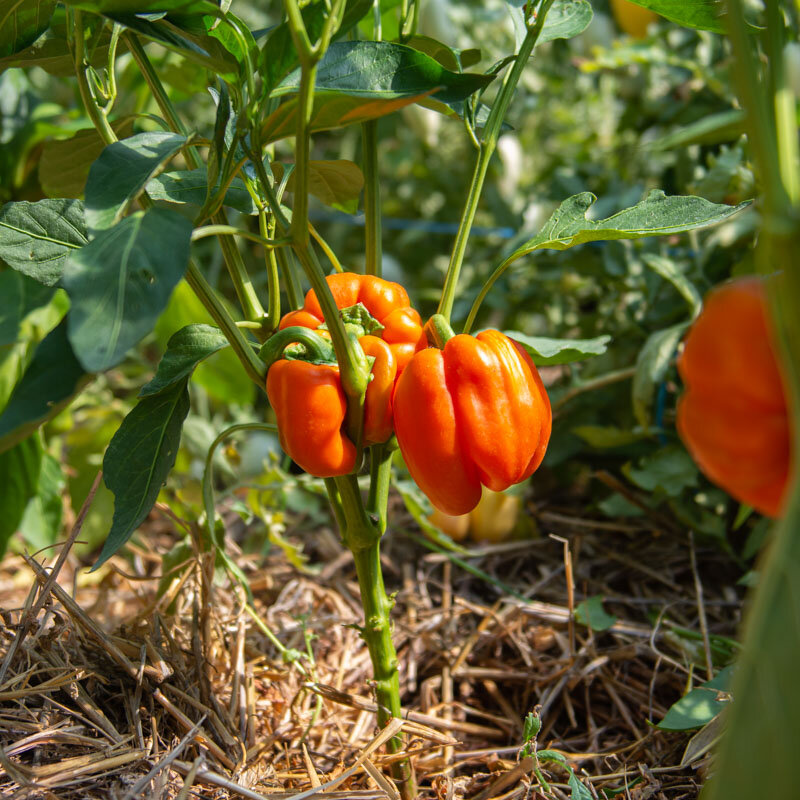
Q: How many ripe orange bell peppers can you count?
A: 4